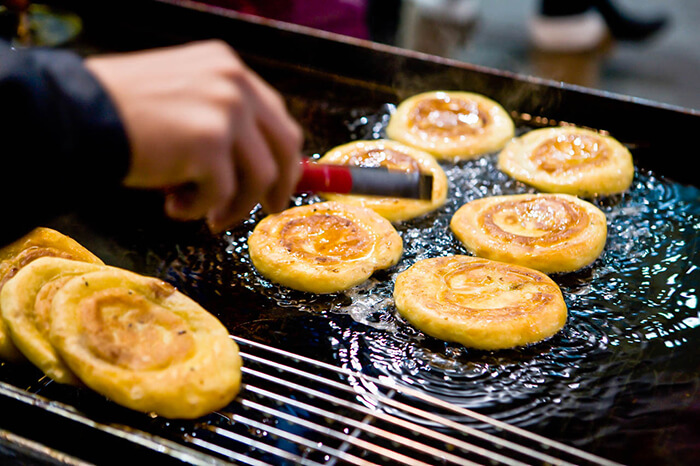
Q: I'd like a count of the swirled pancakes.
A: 9